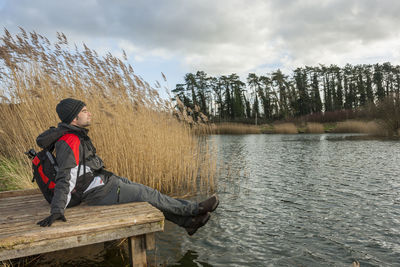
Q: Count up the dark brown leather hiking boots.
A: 2